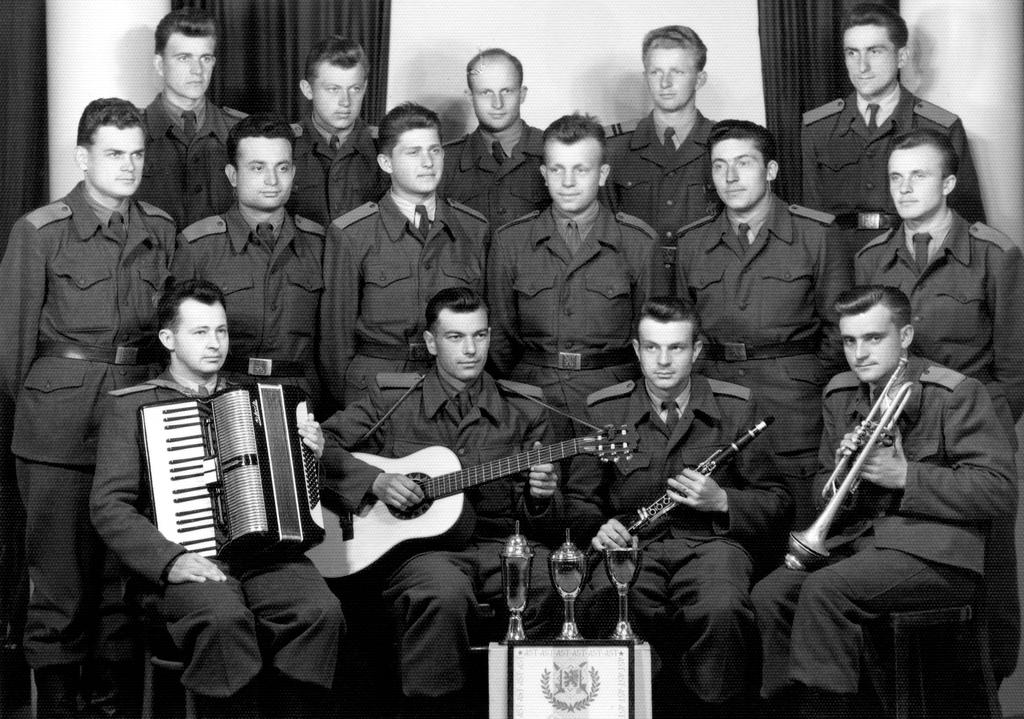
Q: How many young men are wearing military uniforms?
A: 15